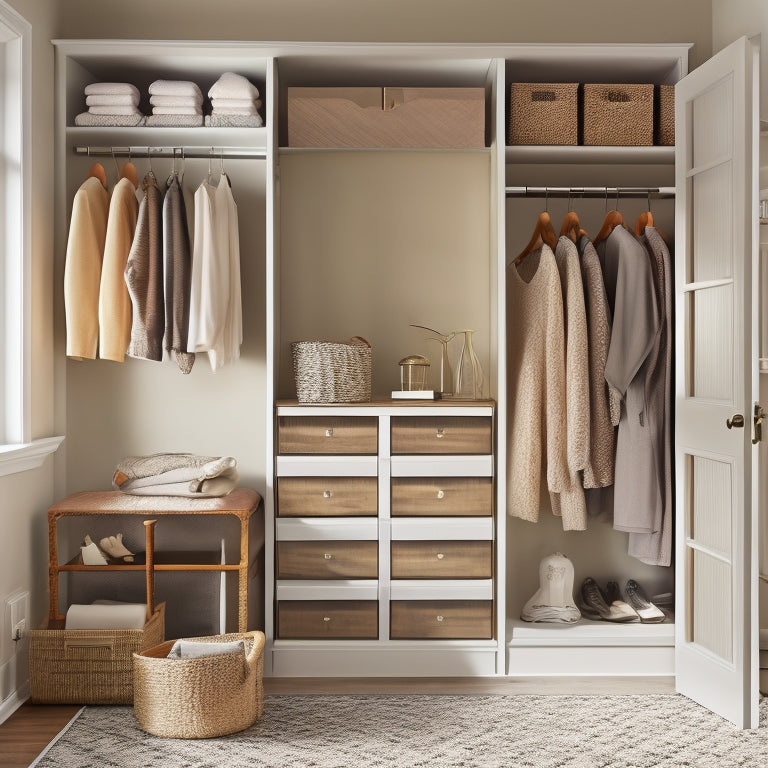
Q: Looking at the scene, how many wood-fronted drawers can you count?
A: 8